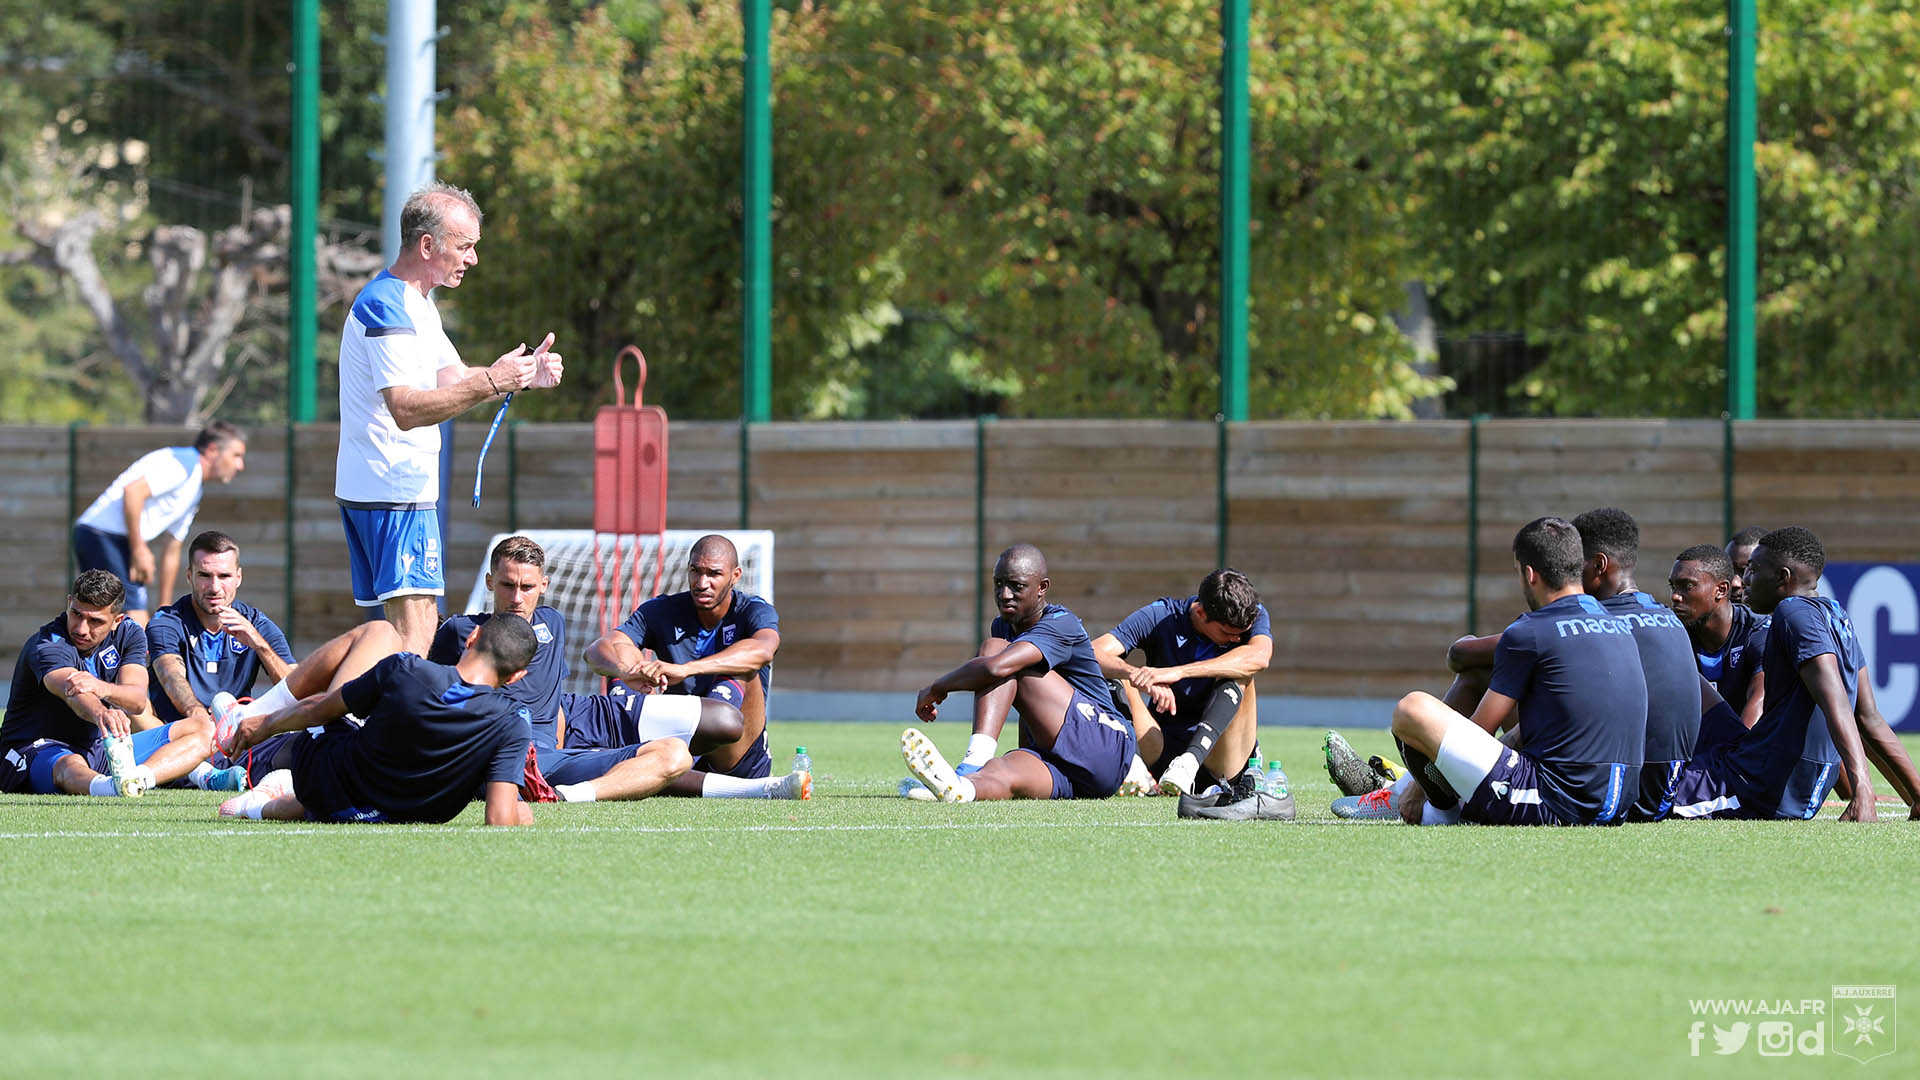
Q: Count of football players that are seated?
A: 12